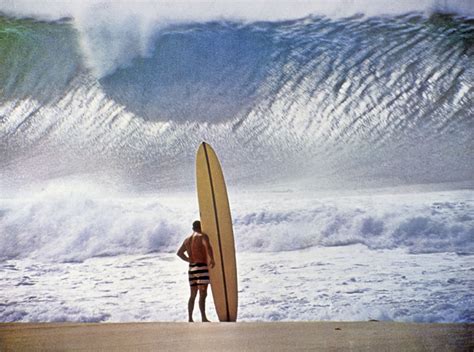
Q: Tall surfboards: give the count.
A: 1